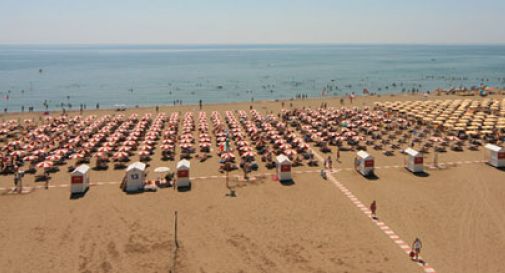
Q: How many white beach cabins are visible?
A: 7